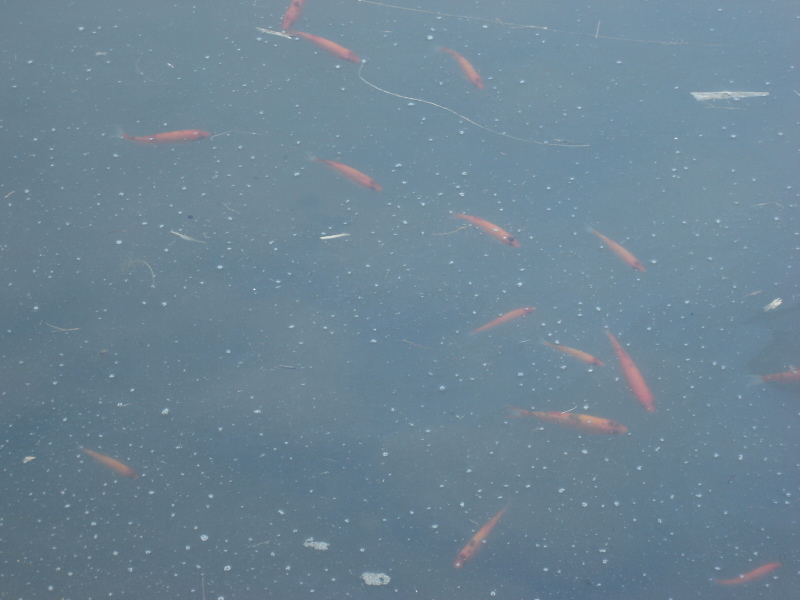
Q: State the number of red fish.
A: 15